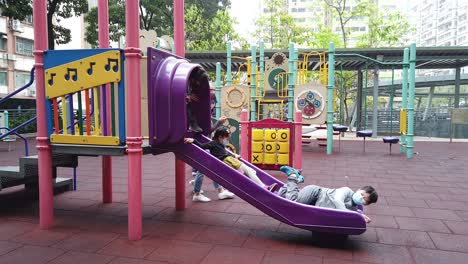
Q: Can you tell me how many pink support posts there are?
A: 6